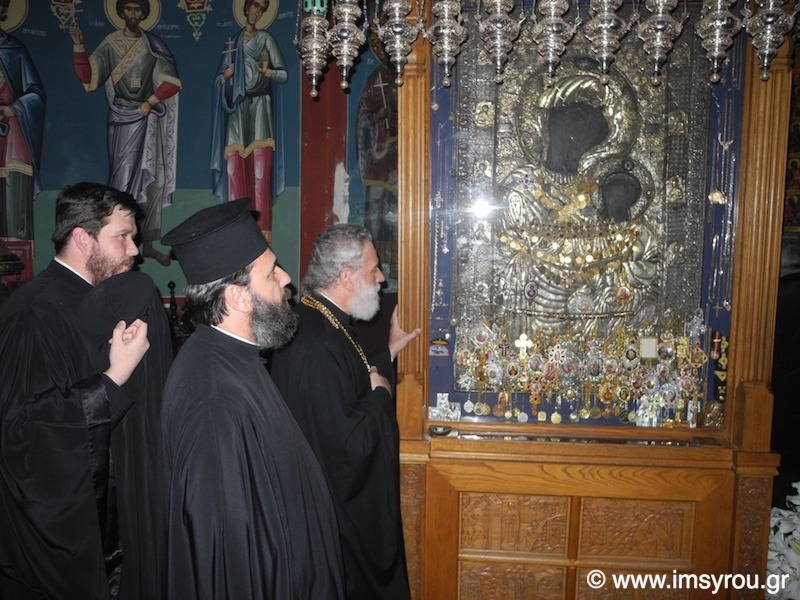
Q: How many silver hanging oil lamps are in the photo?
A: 10